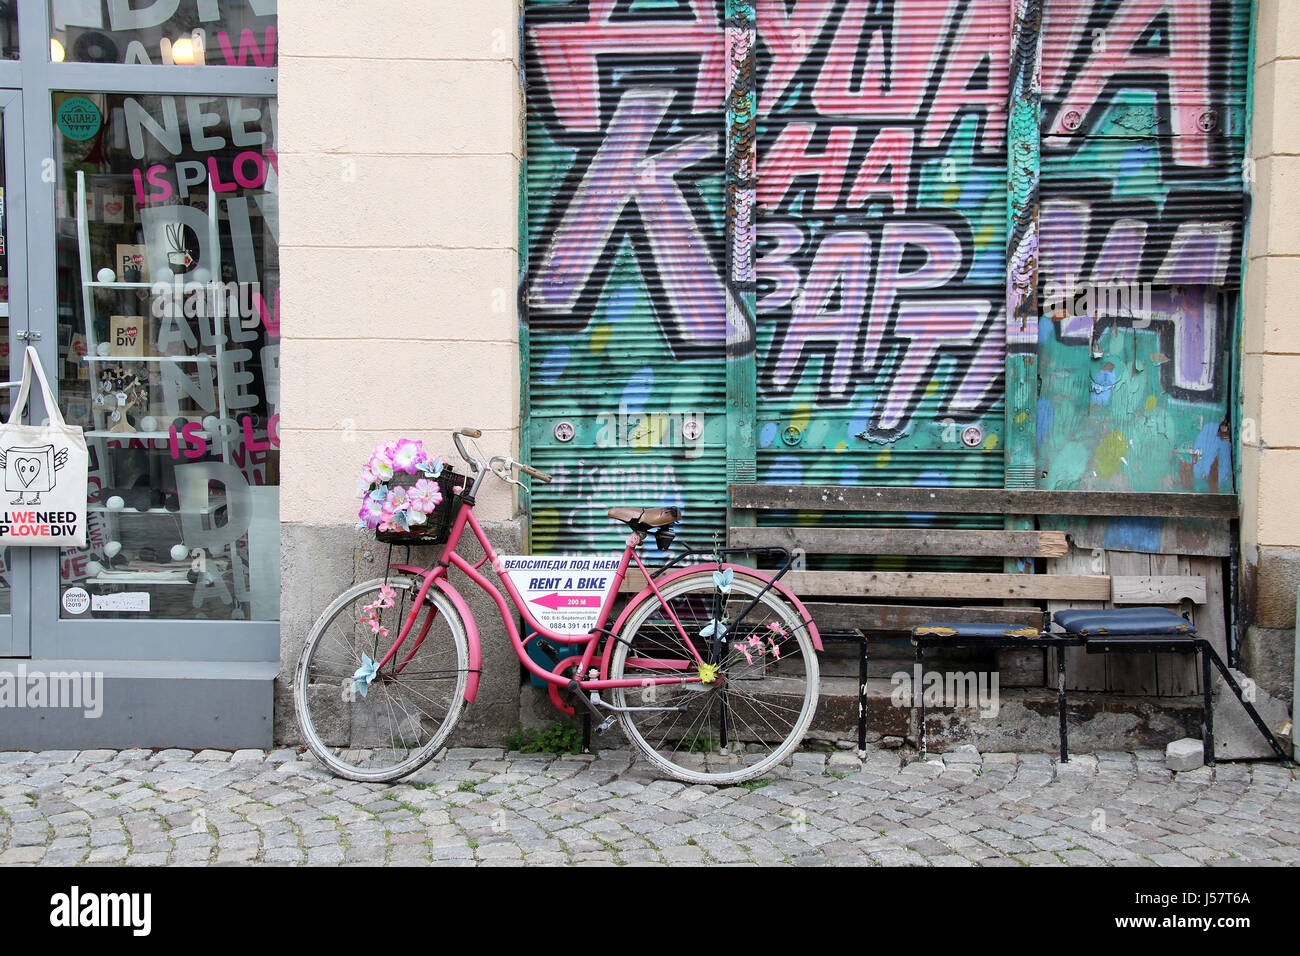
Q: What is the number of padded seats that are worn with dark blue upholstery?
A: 2